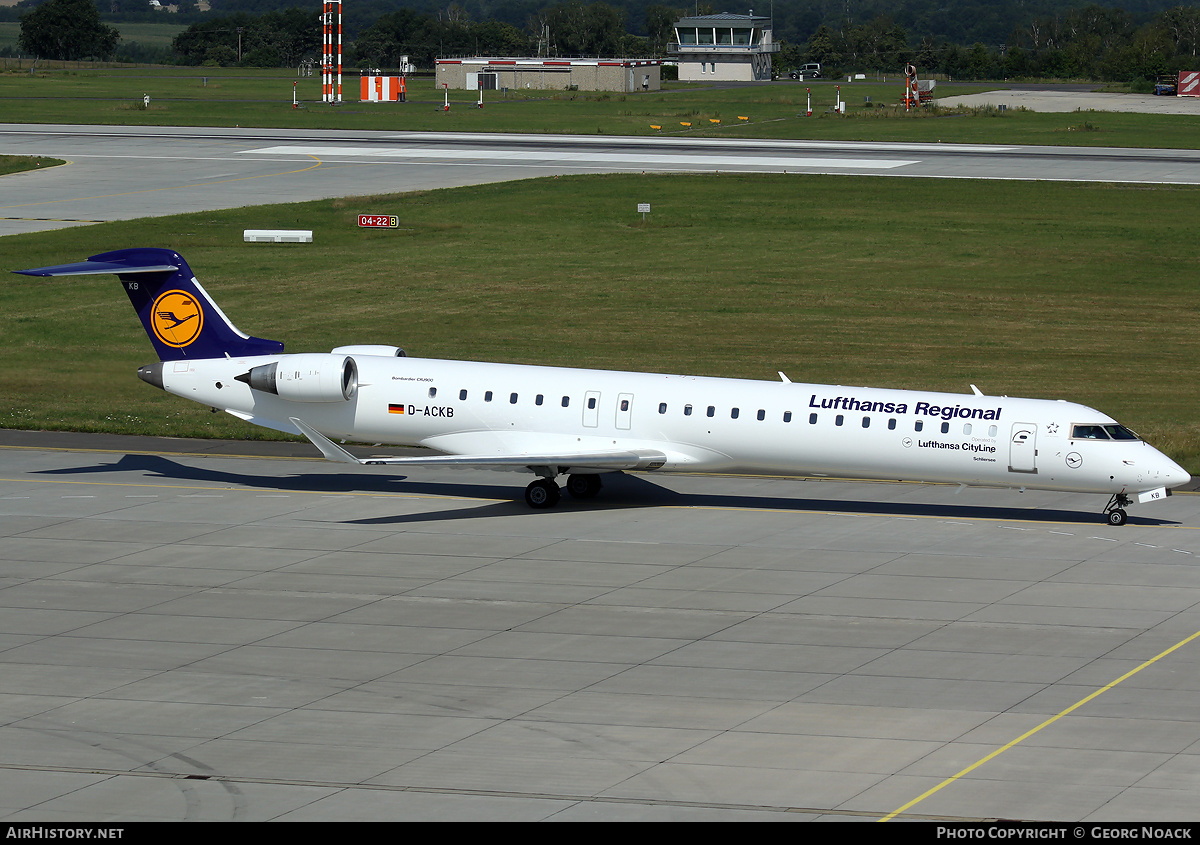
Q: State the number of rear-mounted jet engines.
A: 2